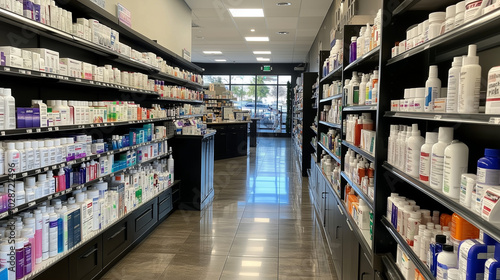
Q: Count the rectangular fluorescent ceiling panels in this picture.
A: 6